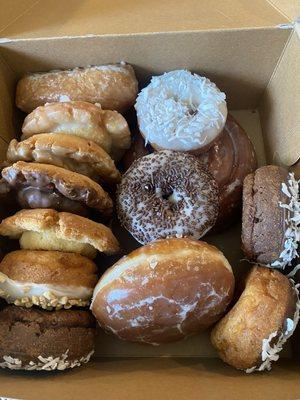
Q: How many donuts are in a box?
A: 13